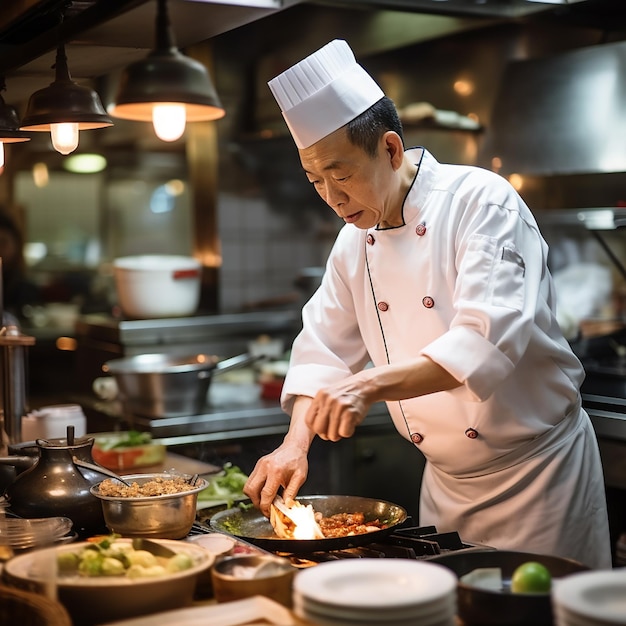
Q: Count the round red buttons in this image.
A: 6